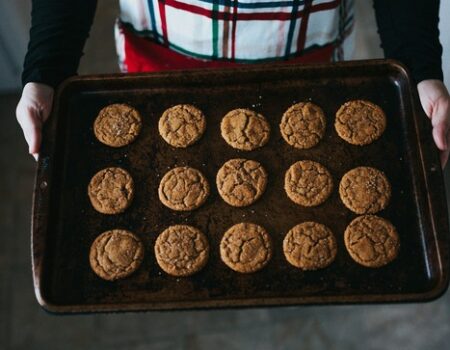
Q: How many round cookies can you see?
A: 15